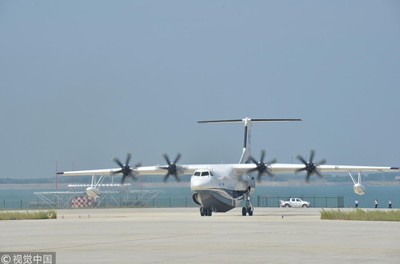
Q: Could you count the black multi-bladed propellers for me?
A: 4